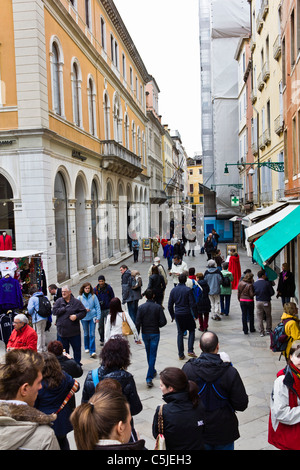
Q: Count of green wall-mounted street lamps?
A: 2